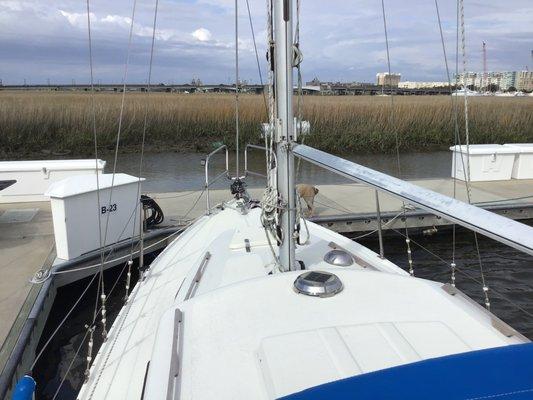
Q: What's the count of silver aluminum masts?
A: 1